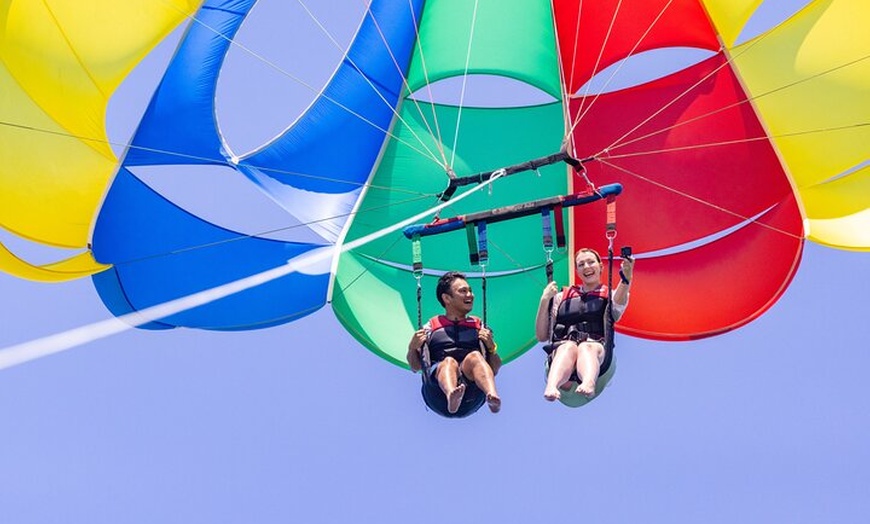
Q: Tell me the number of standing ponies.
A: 0